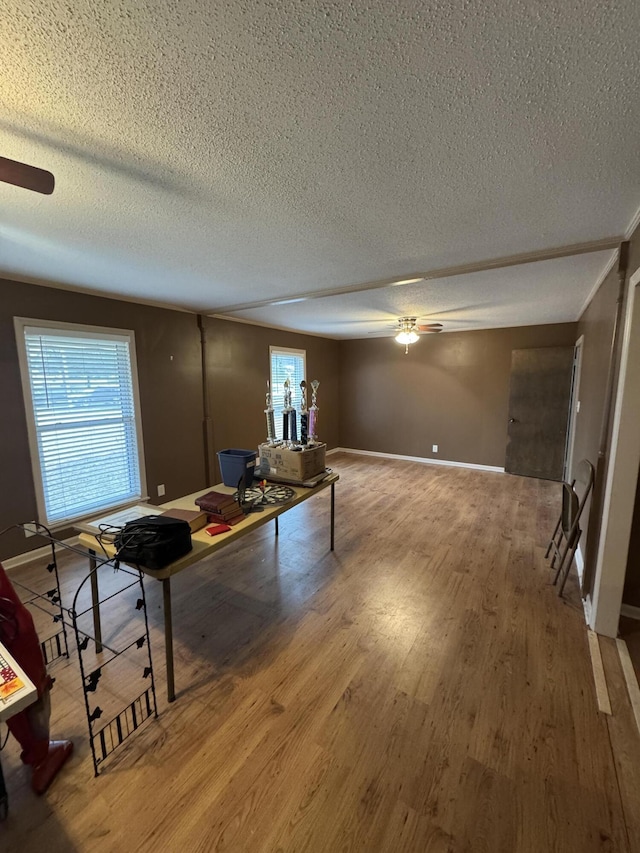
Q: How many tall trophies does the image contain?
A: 5